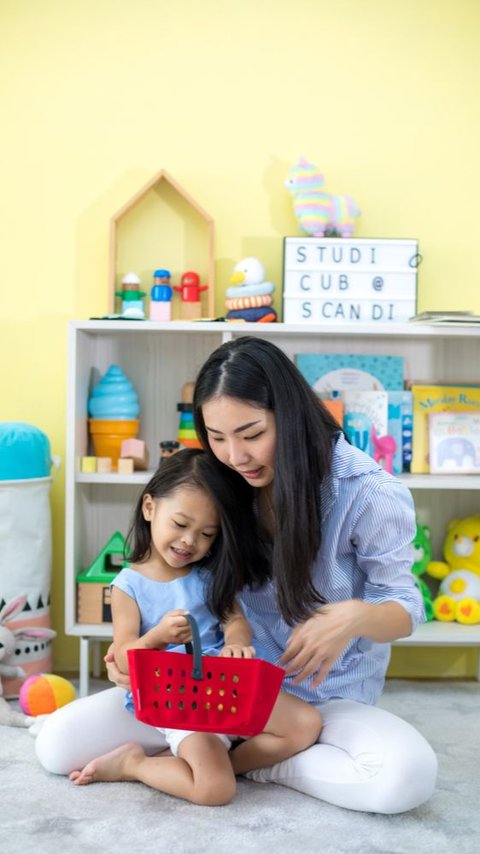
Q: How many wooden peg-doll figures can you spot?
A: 3